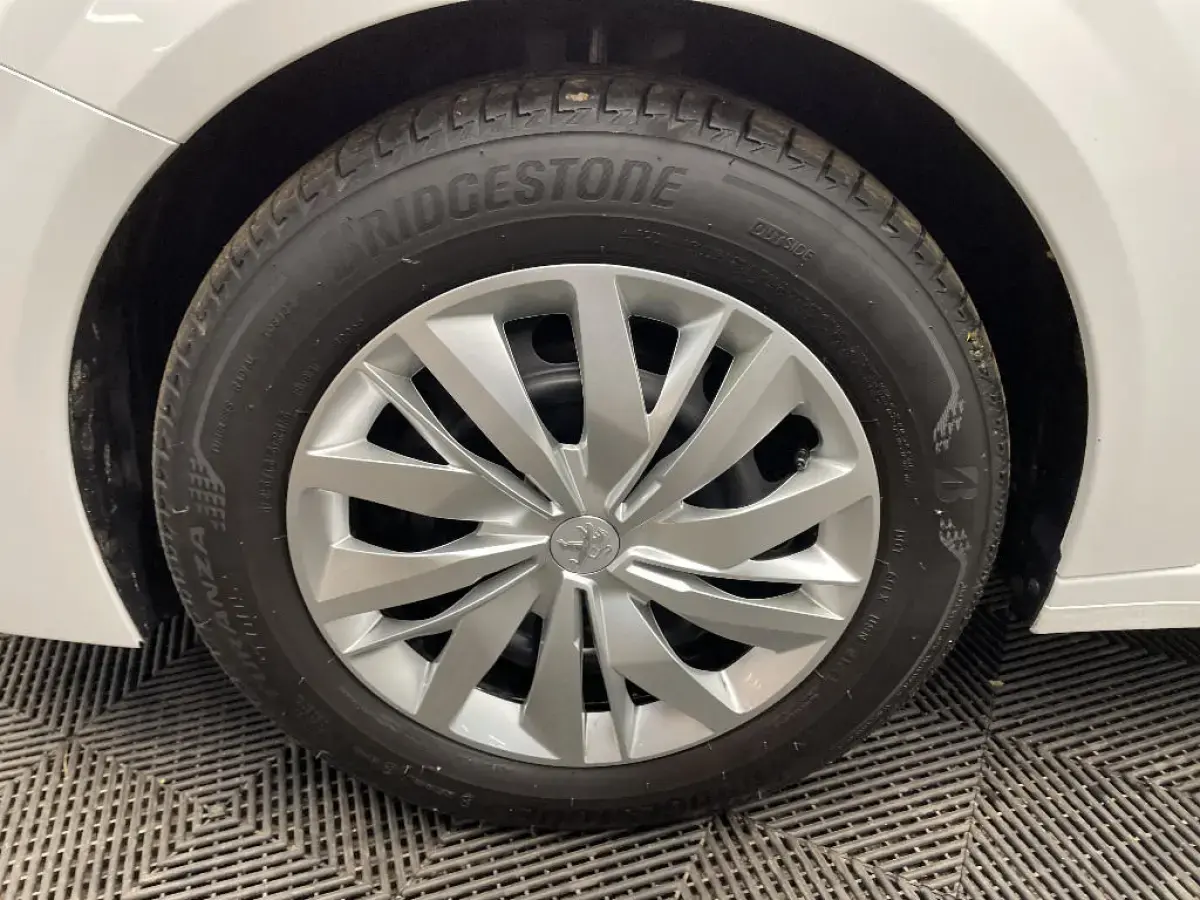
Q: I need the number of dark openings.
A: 15